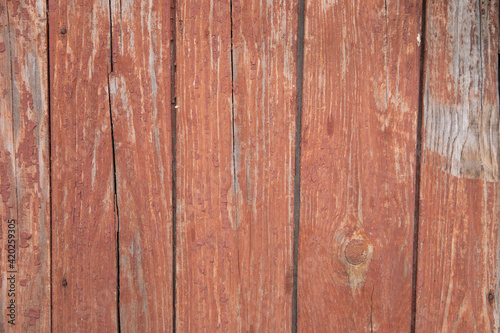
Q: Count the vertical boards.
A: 5